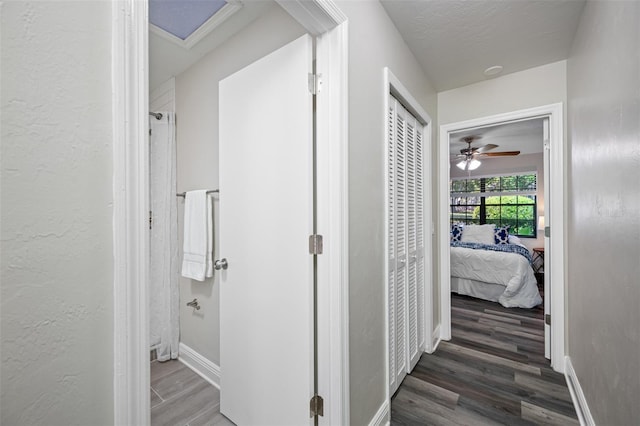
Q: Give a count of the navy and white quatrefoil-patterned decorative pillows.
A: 2